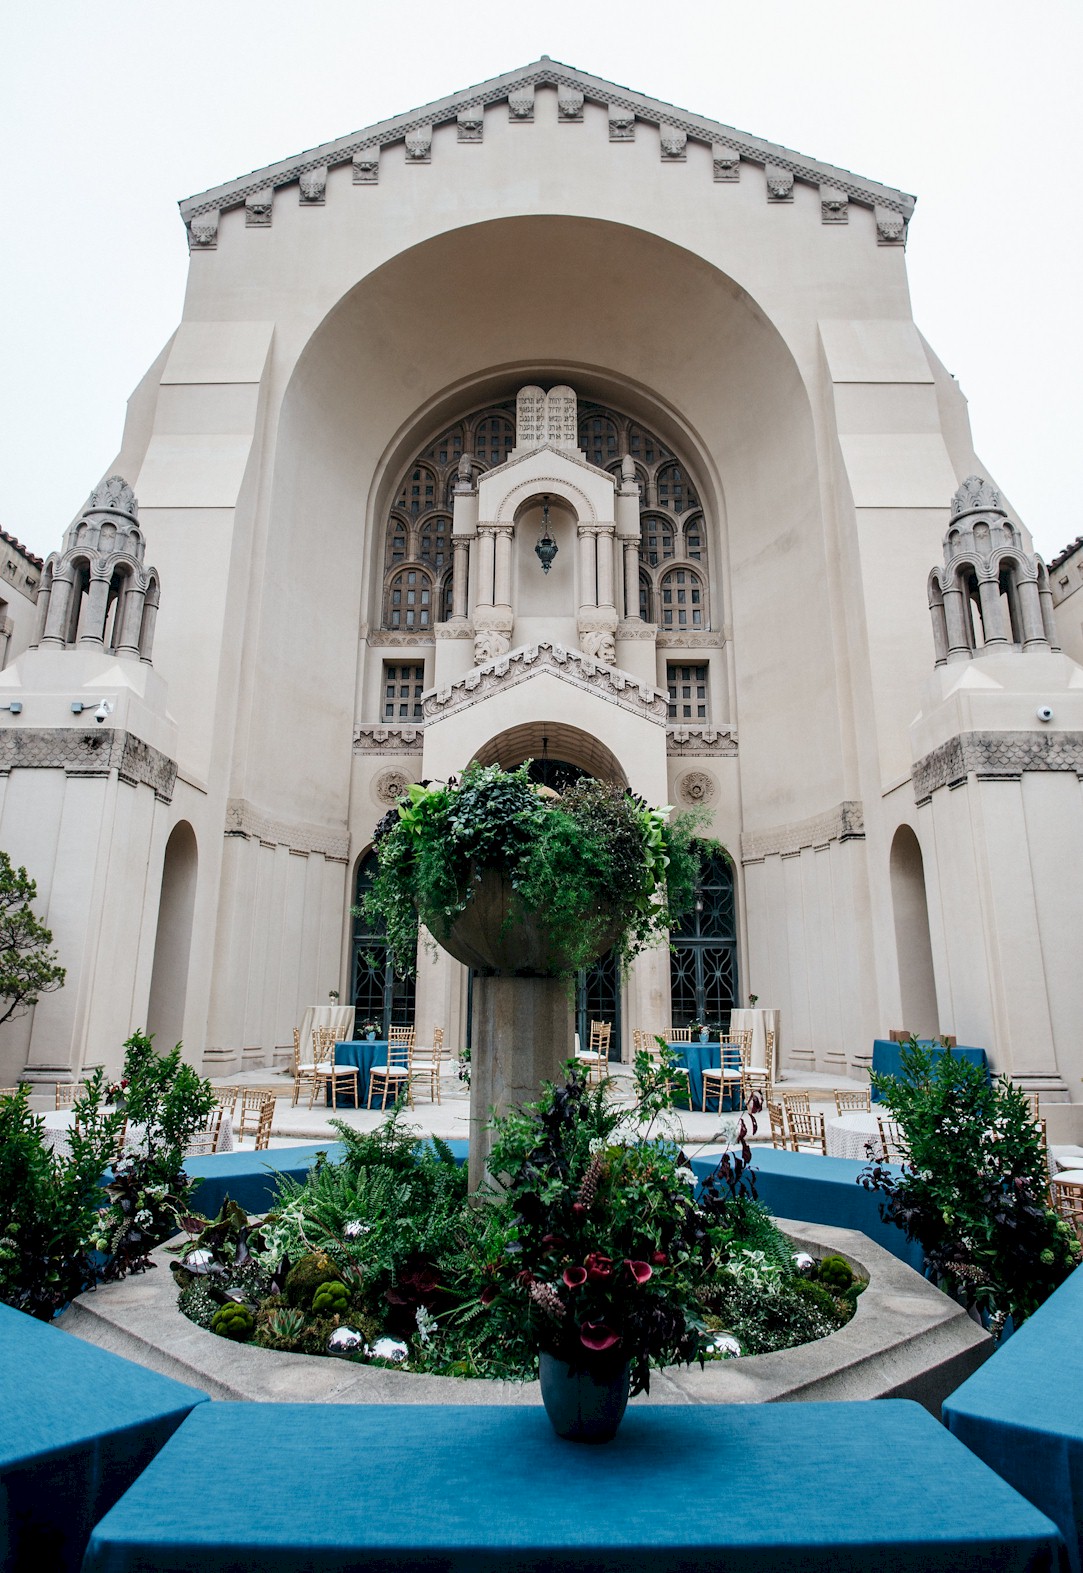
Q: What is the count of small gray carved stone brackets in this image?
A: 14